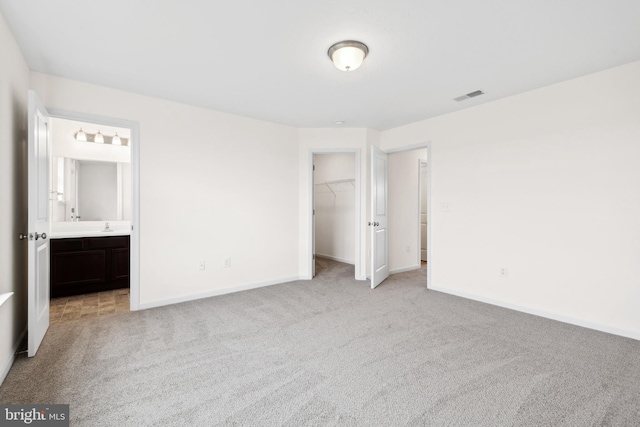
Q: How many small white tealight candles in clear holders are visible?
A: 0